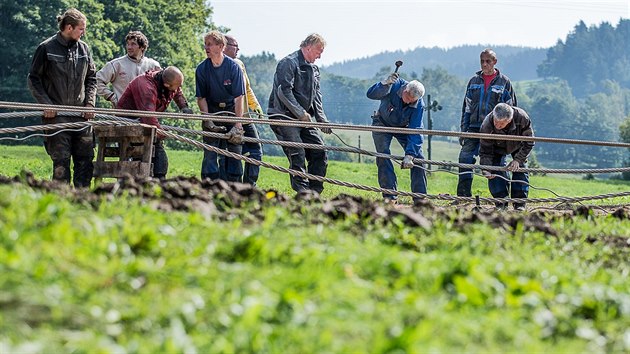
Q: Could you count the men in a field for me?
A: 9